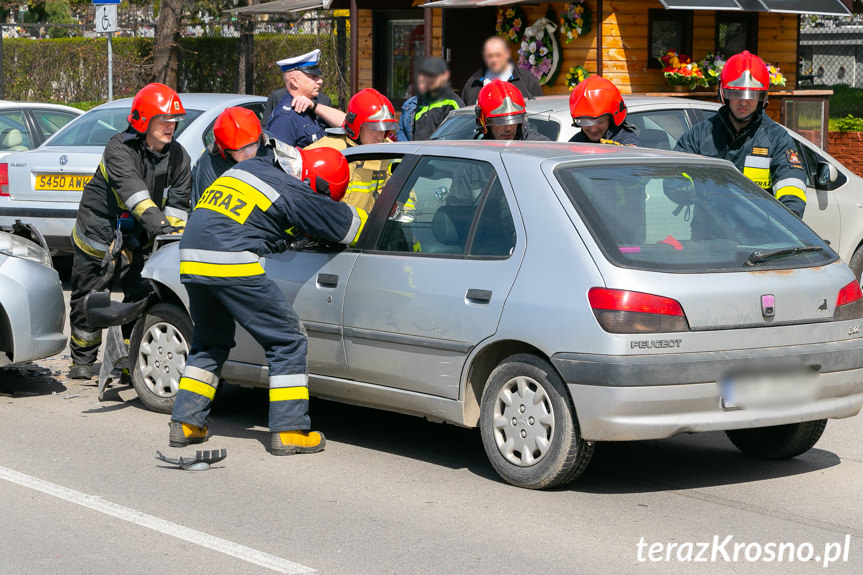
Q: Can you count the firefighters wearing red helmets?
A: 7